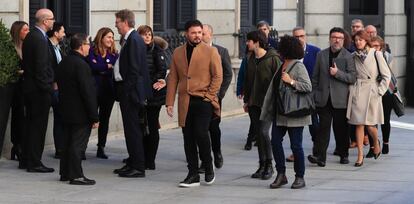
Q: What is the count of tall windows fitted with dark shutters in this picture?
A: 3